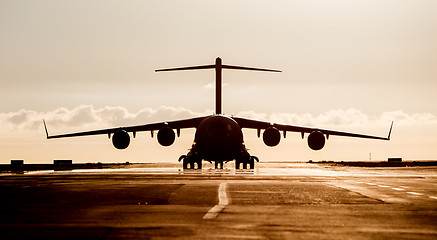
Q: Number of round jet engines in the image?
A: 4